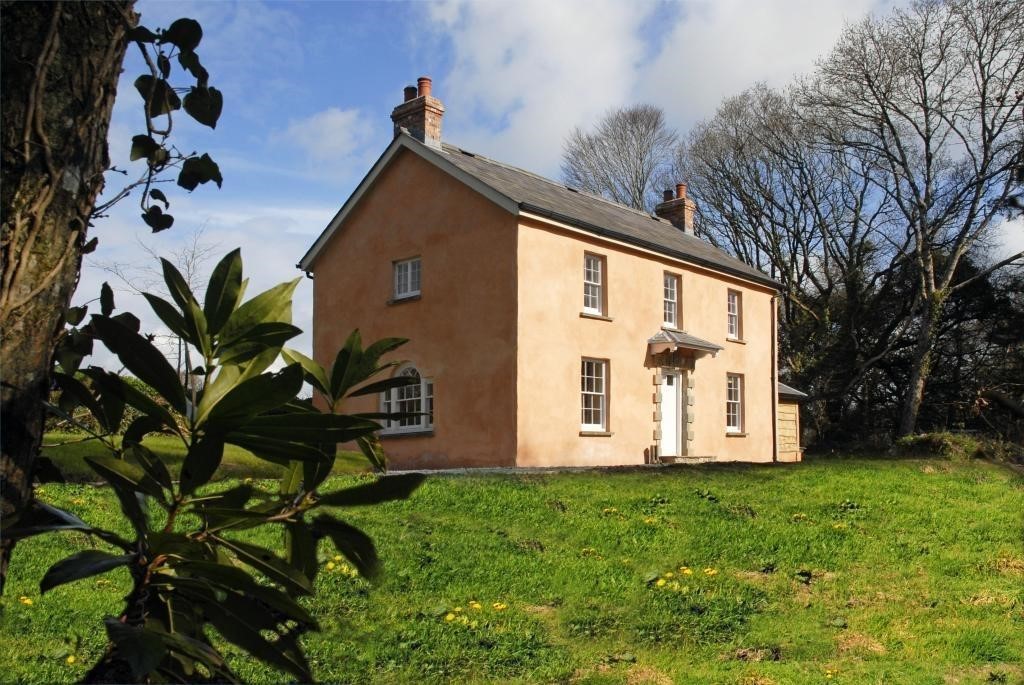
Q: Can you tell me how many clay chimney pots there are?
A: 4